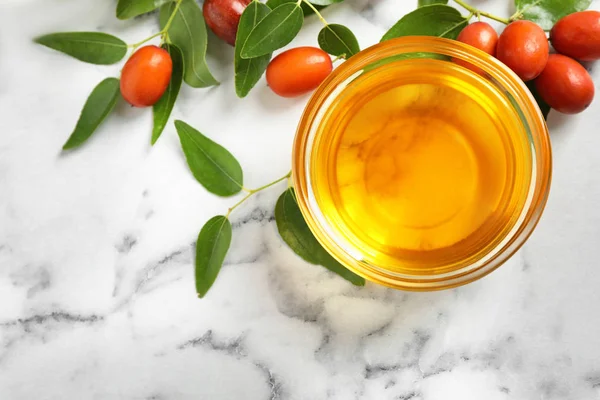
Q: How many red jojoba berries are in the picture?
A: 7